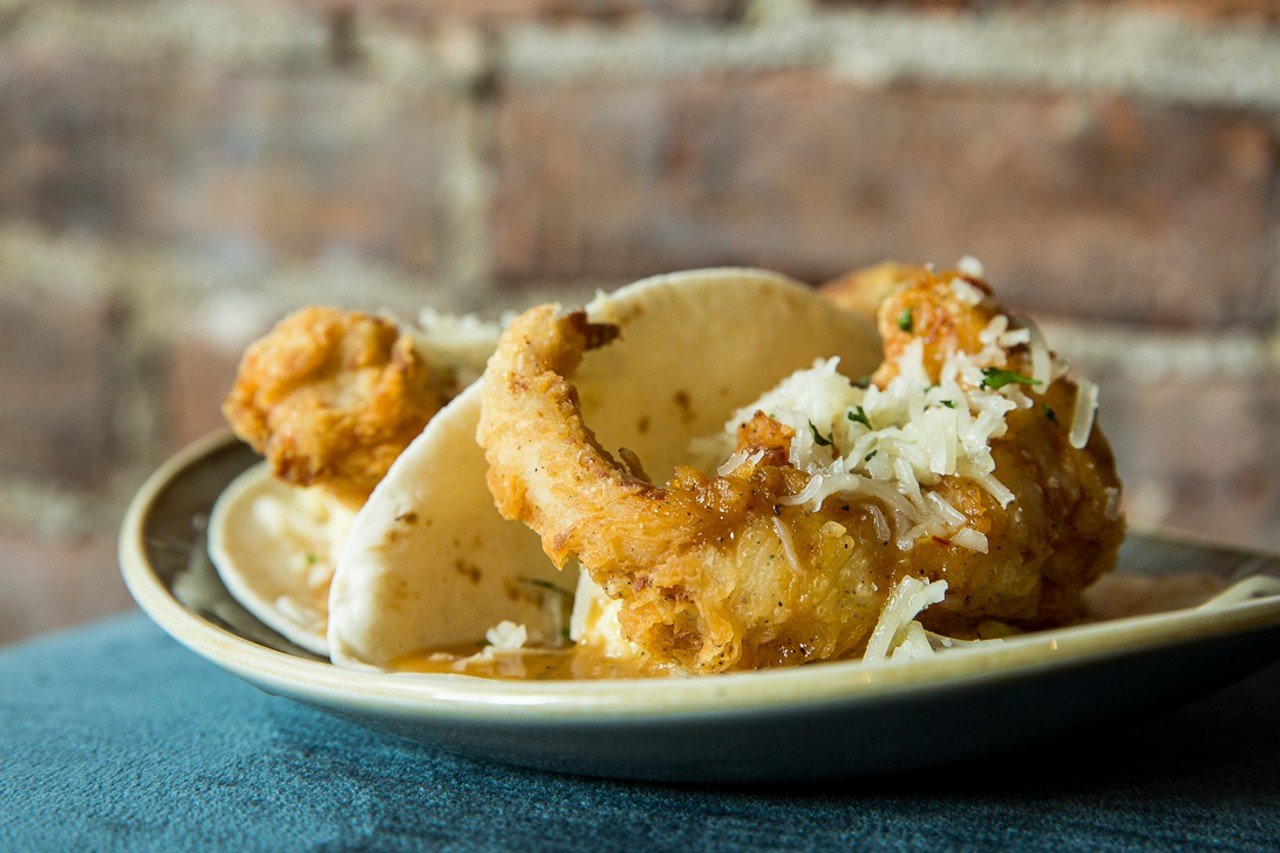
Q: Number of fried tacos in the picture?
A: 2